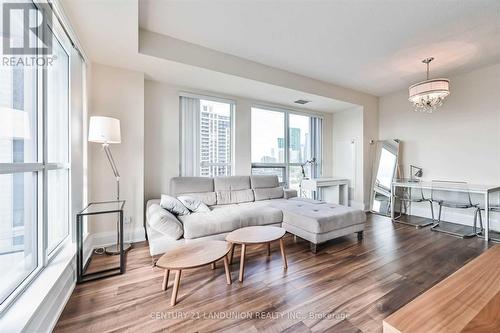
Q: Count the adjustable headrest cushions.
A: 3